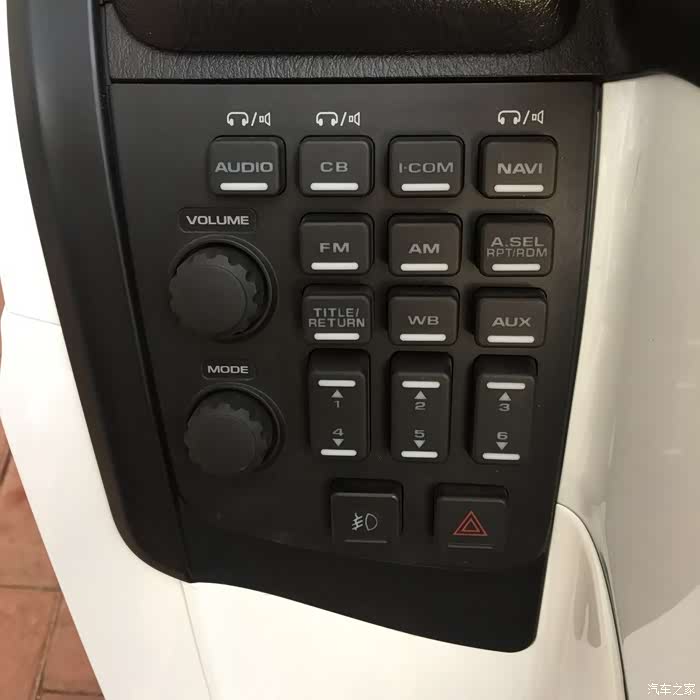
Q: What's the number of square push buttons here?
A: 12